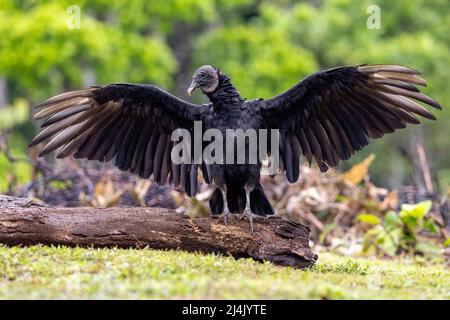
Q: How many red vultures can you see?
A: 0